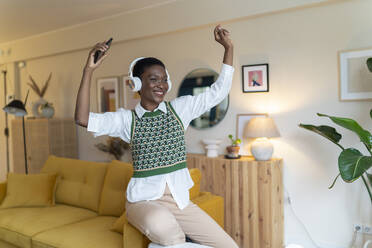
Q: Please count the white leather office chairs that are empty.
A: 0